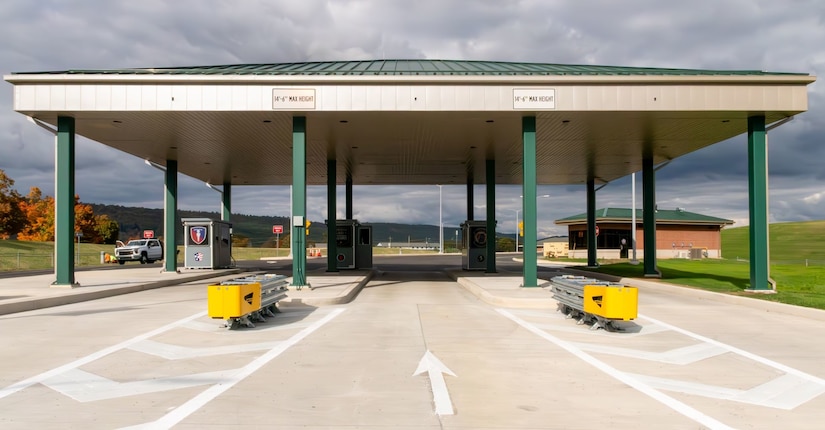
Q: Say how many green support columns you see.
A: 12